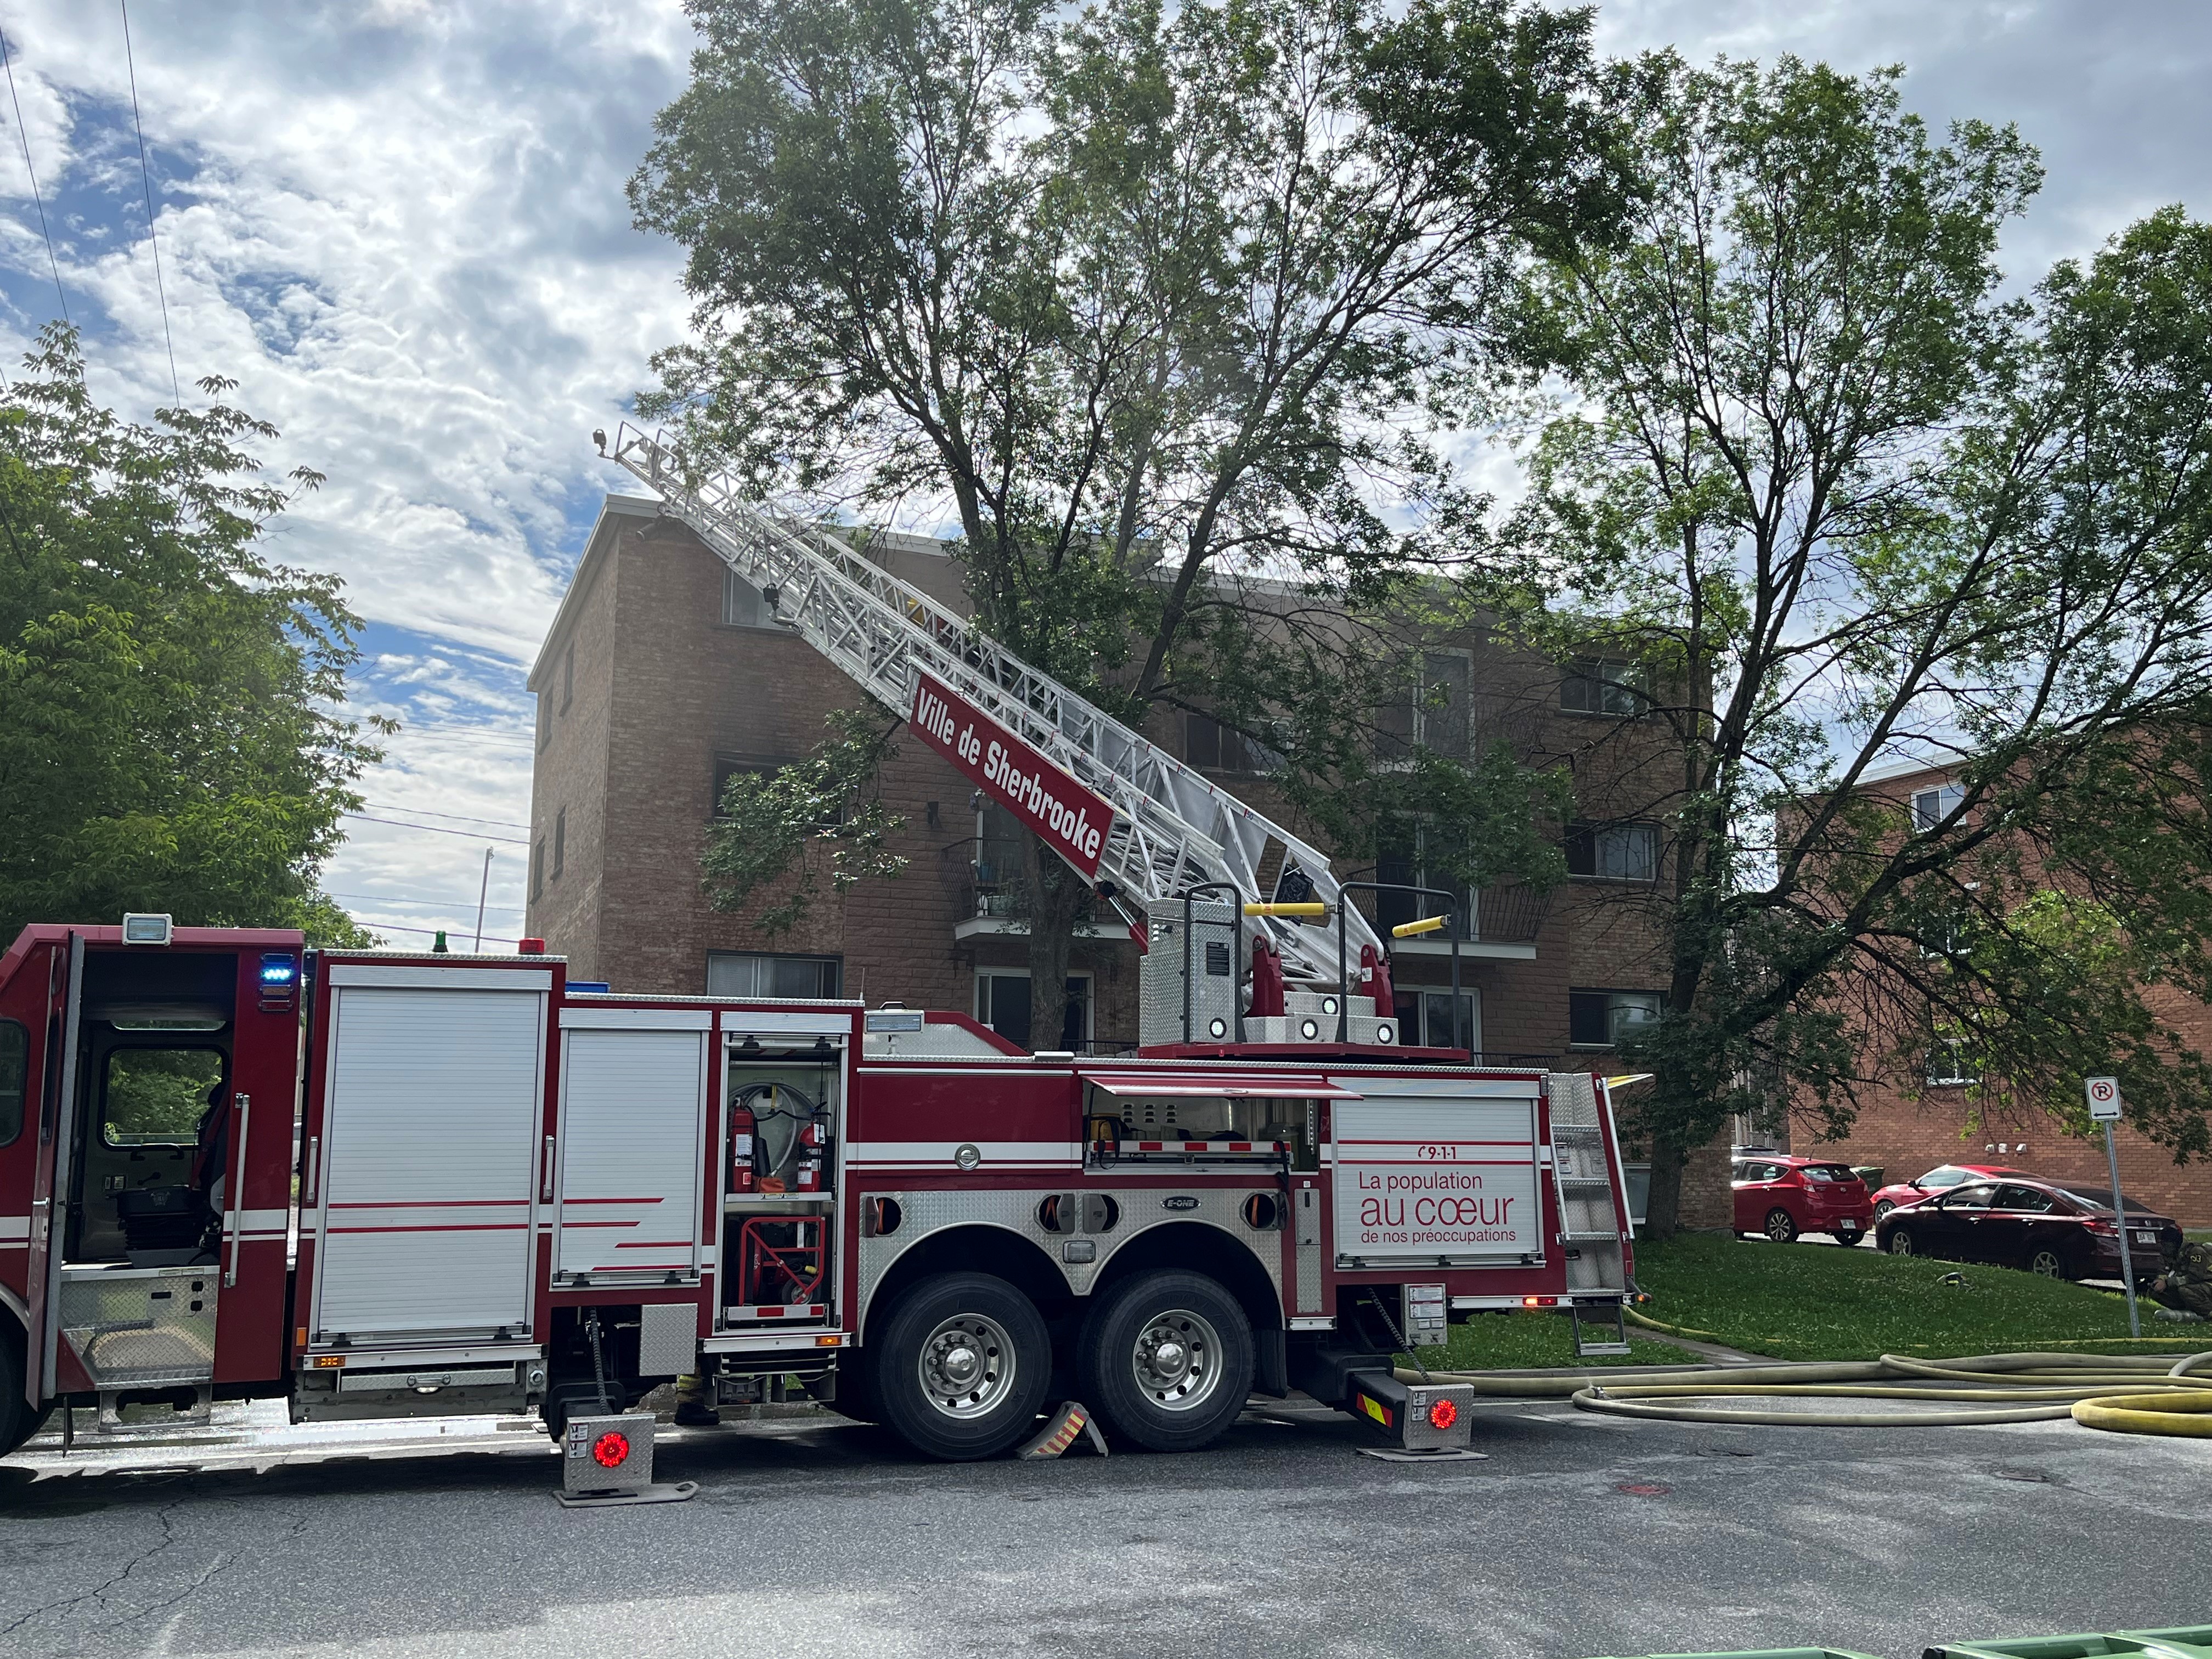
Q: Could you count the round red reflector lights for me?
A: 2